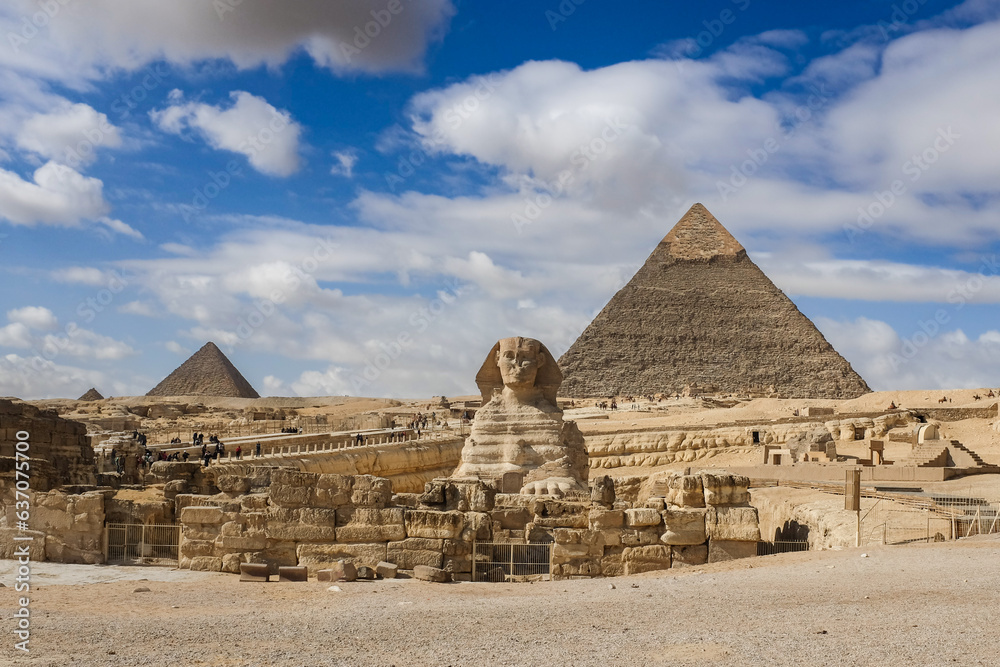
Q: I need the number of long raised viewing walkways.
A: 1